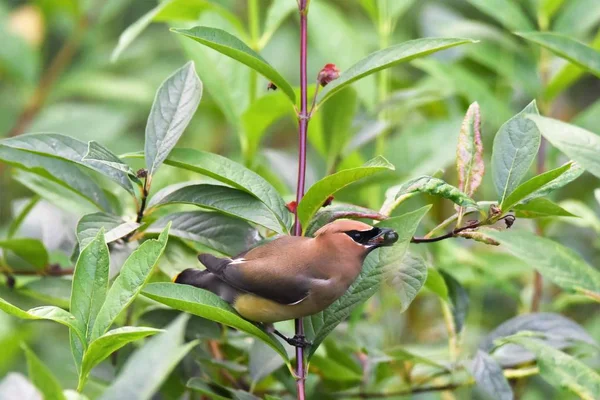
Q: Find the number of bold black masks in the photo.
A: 1